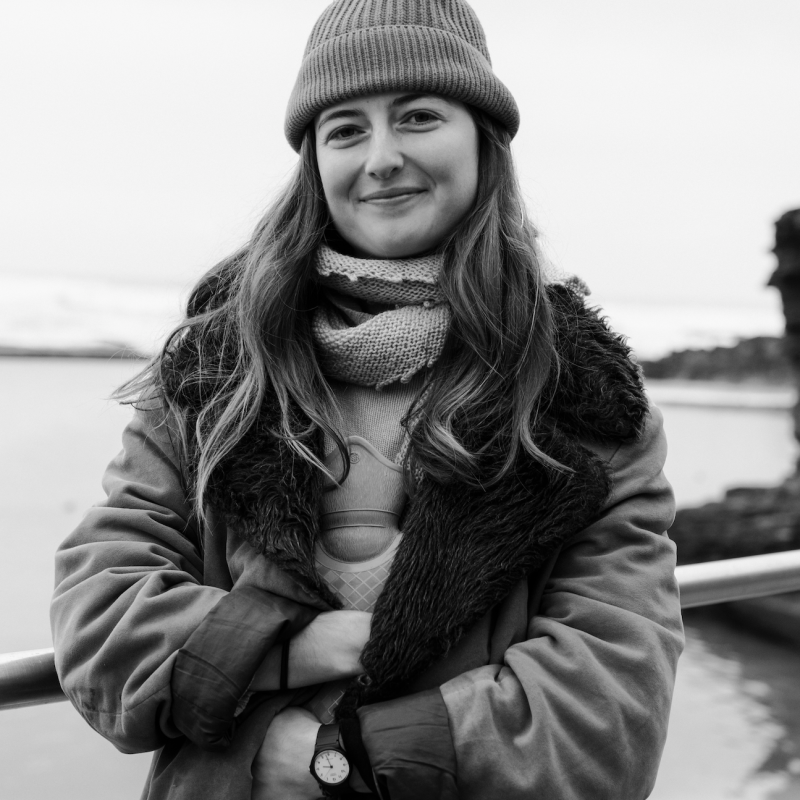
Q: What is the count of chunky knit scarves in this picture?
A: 1